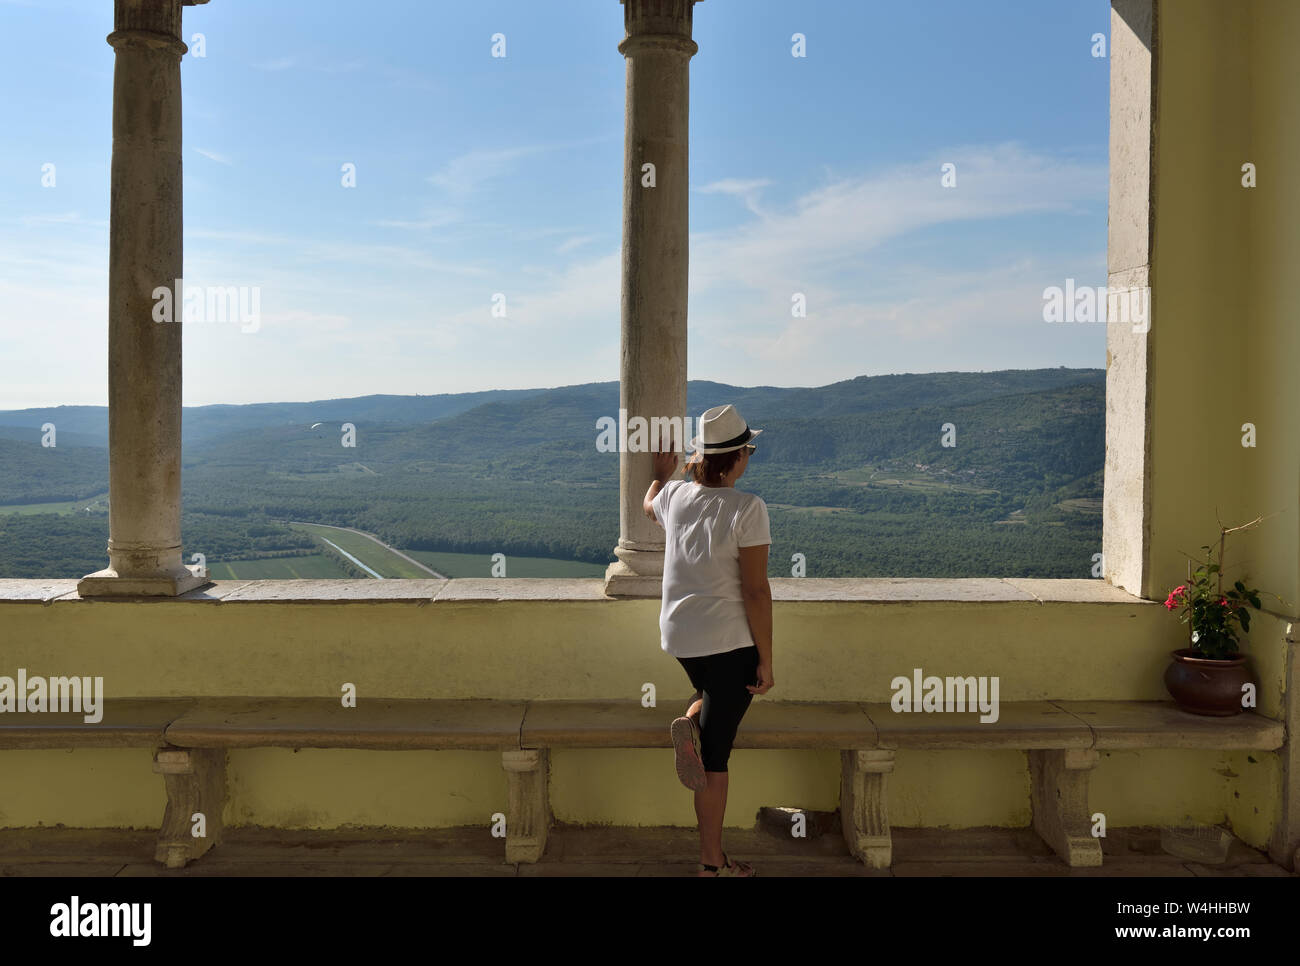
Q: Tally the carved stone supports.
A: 4